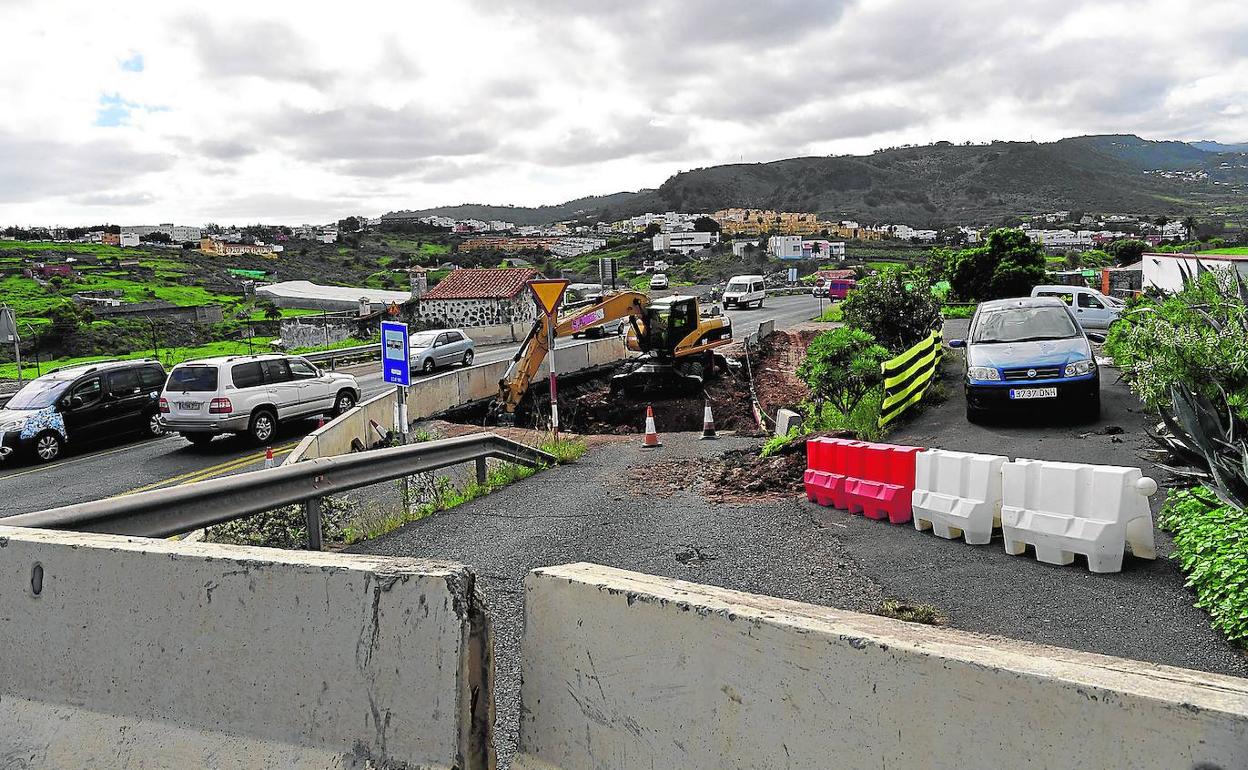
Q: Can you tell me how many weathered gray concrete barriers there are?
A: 2